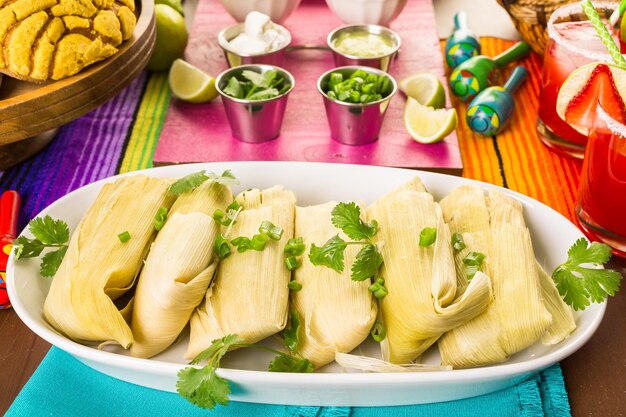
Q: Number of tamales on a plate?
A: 6